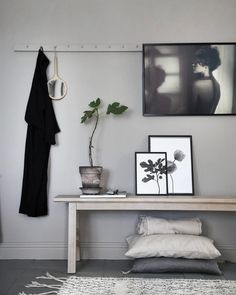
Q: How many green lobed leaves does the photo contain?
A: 3